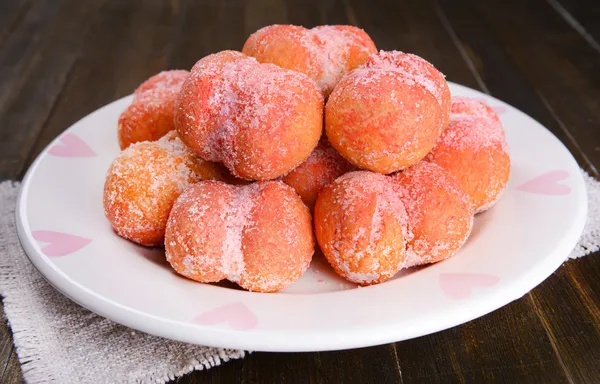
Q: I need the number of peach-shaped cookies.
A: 9